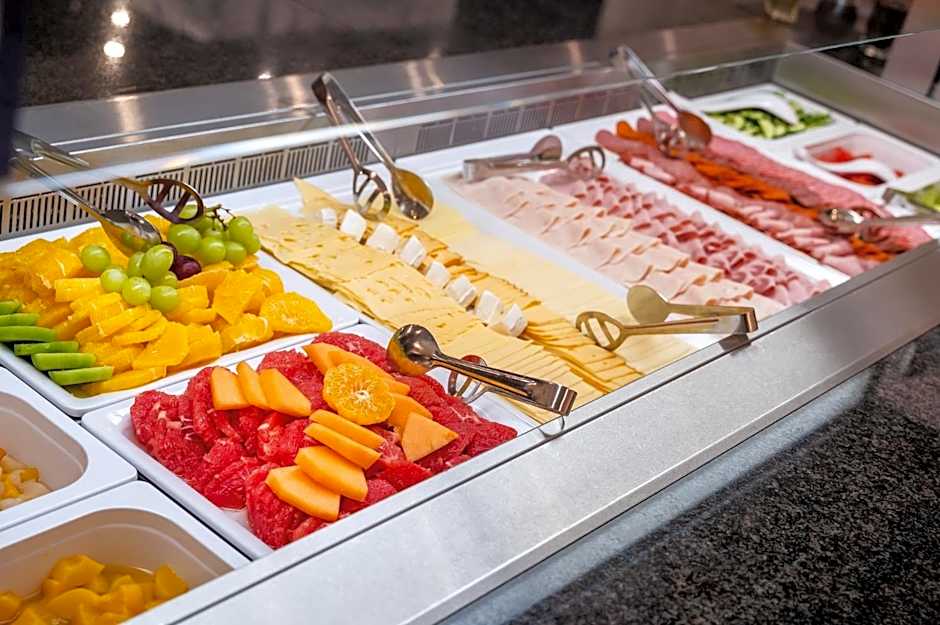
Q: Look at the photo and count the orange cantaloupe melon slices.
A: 11